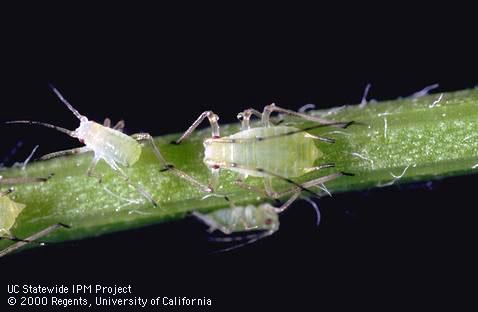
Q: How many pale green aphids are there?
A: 4